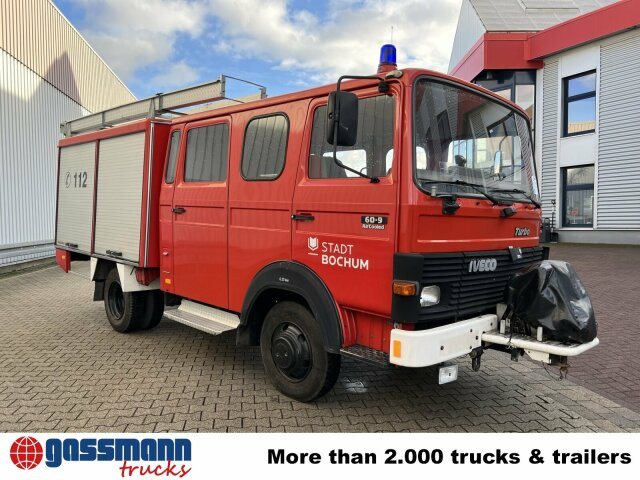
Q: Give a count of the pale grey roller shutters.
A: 2